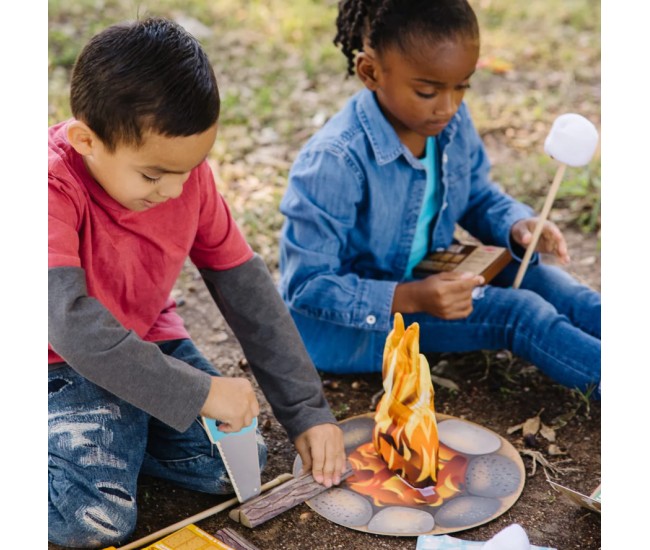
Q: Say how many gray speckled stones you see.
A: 2